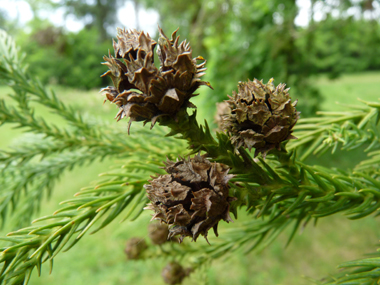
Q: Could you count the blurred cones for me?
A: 3